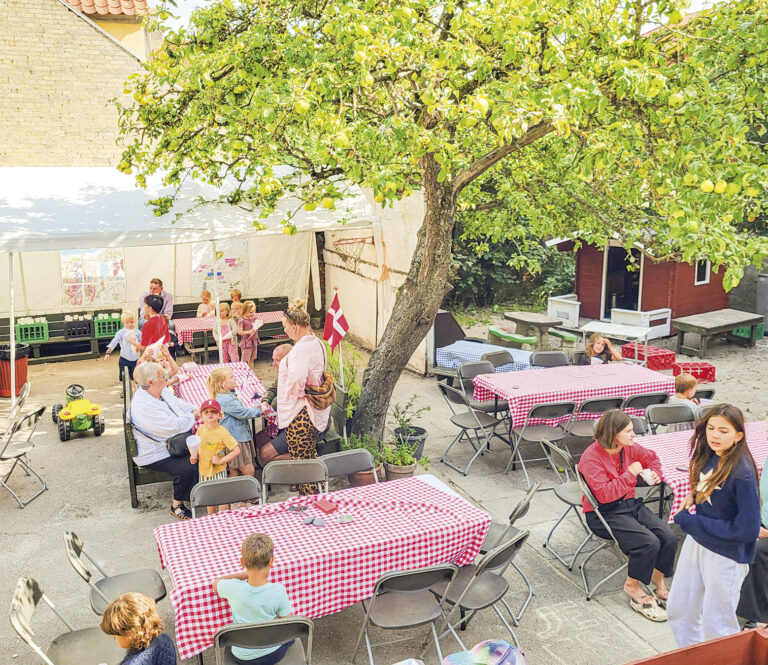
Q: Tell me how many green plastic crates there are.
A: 3